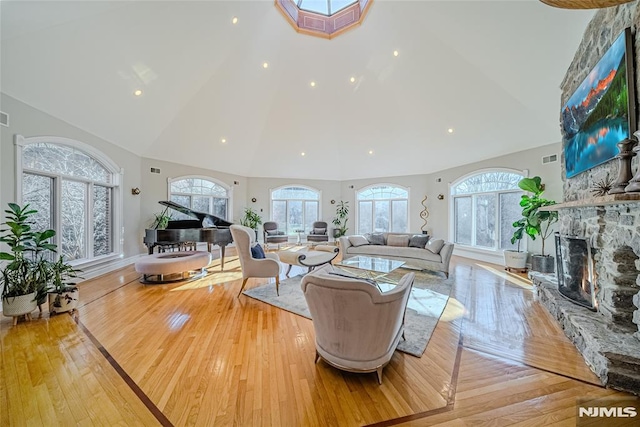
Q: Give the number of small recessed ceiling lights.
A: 10